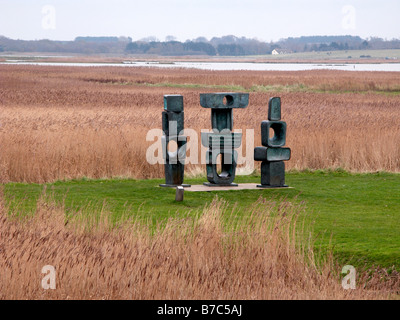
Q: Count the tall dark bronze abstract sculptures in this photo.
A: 3